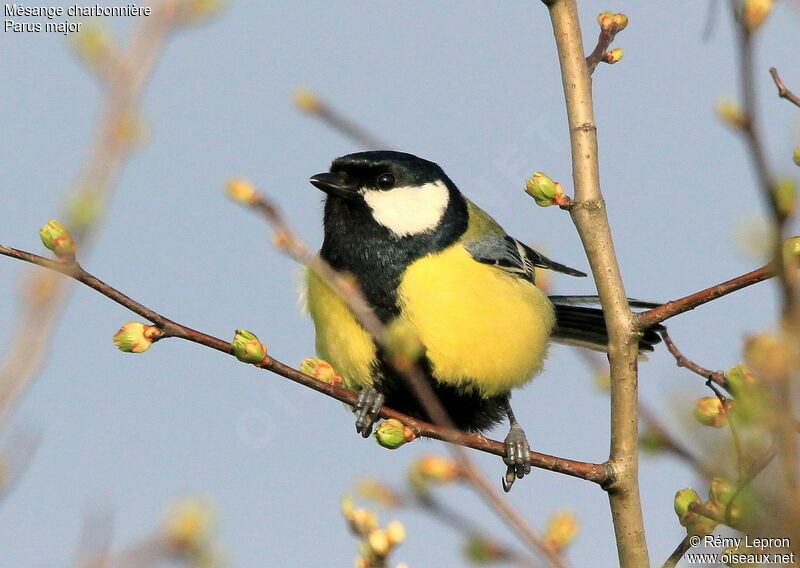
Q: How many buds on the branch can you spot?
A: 5